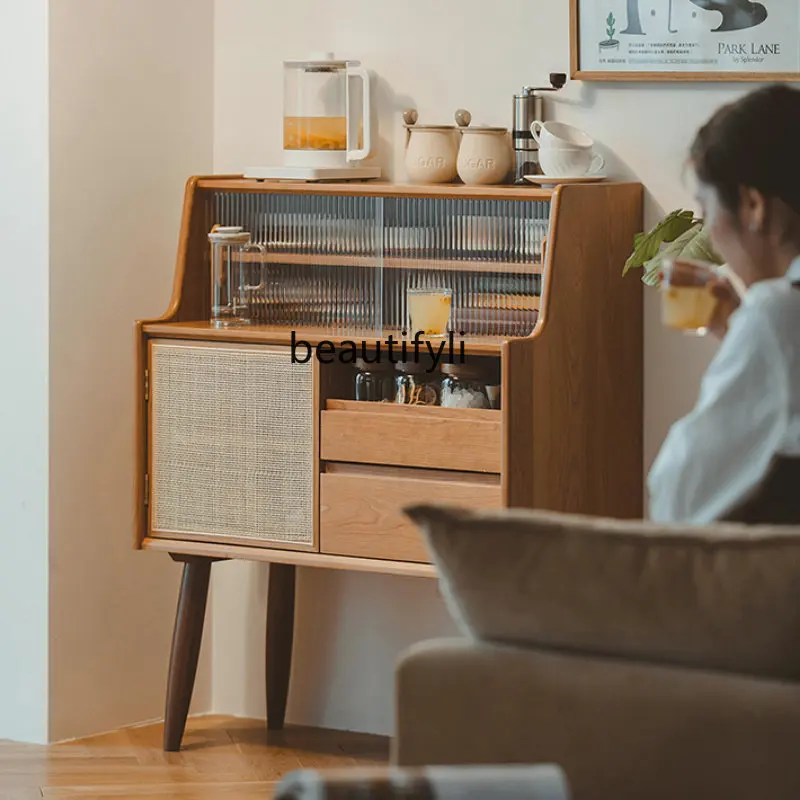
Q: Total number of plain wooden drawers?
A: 2